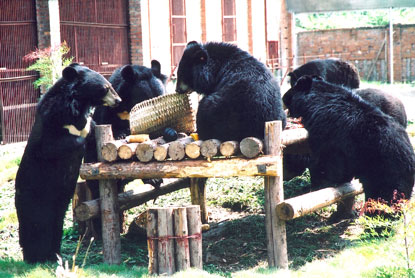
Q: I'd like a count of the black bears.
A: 6